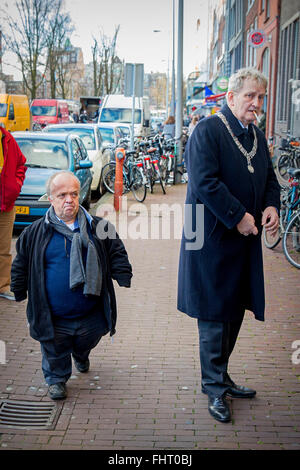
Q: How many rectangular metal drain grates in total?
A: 1